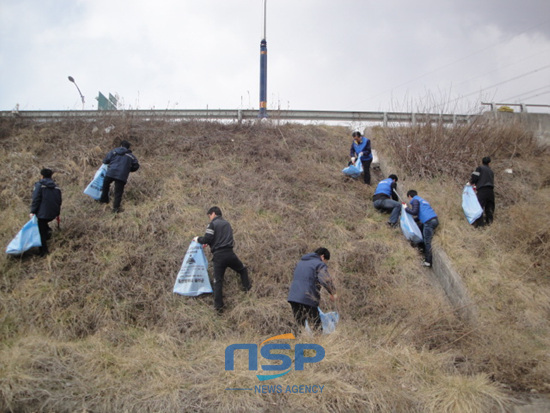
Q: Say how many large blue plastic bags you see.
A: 7